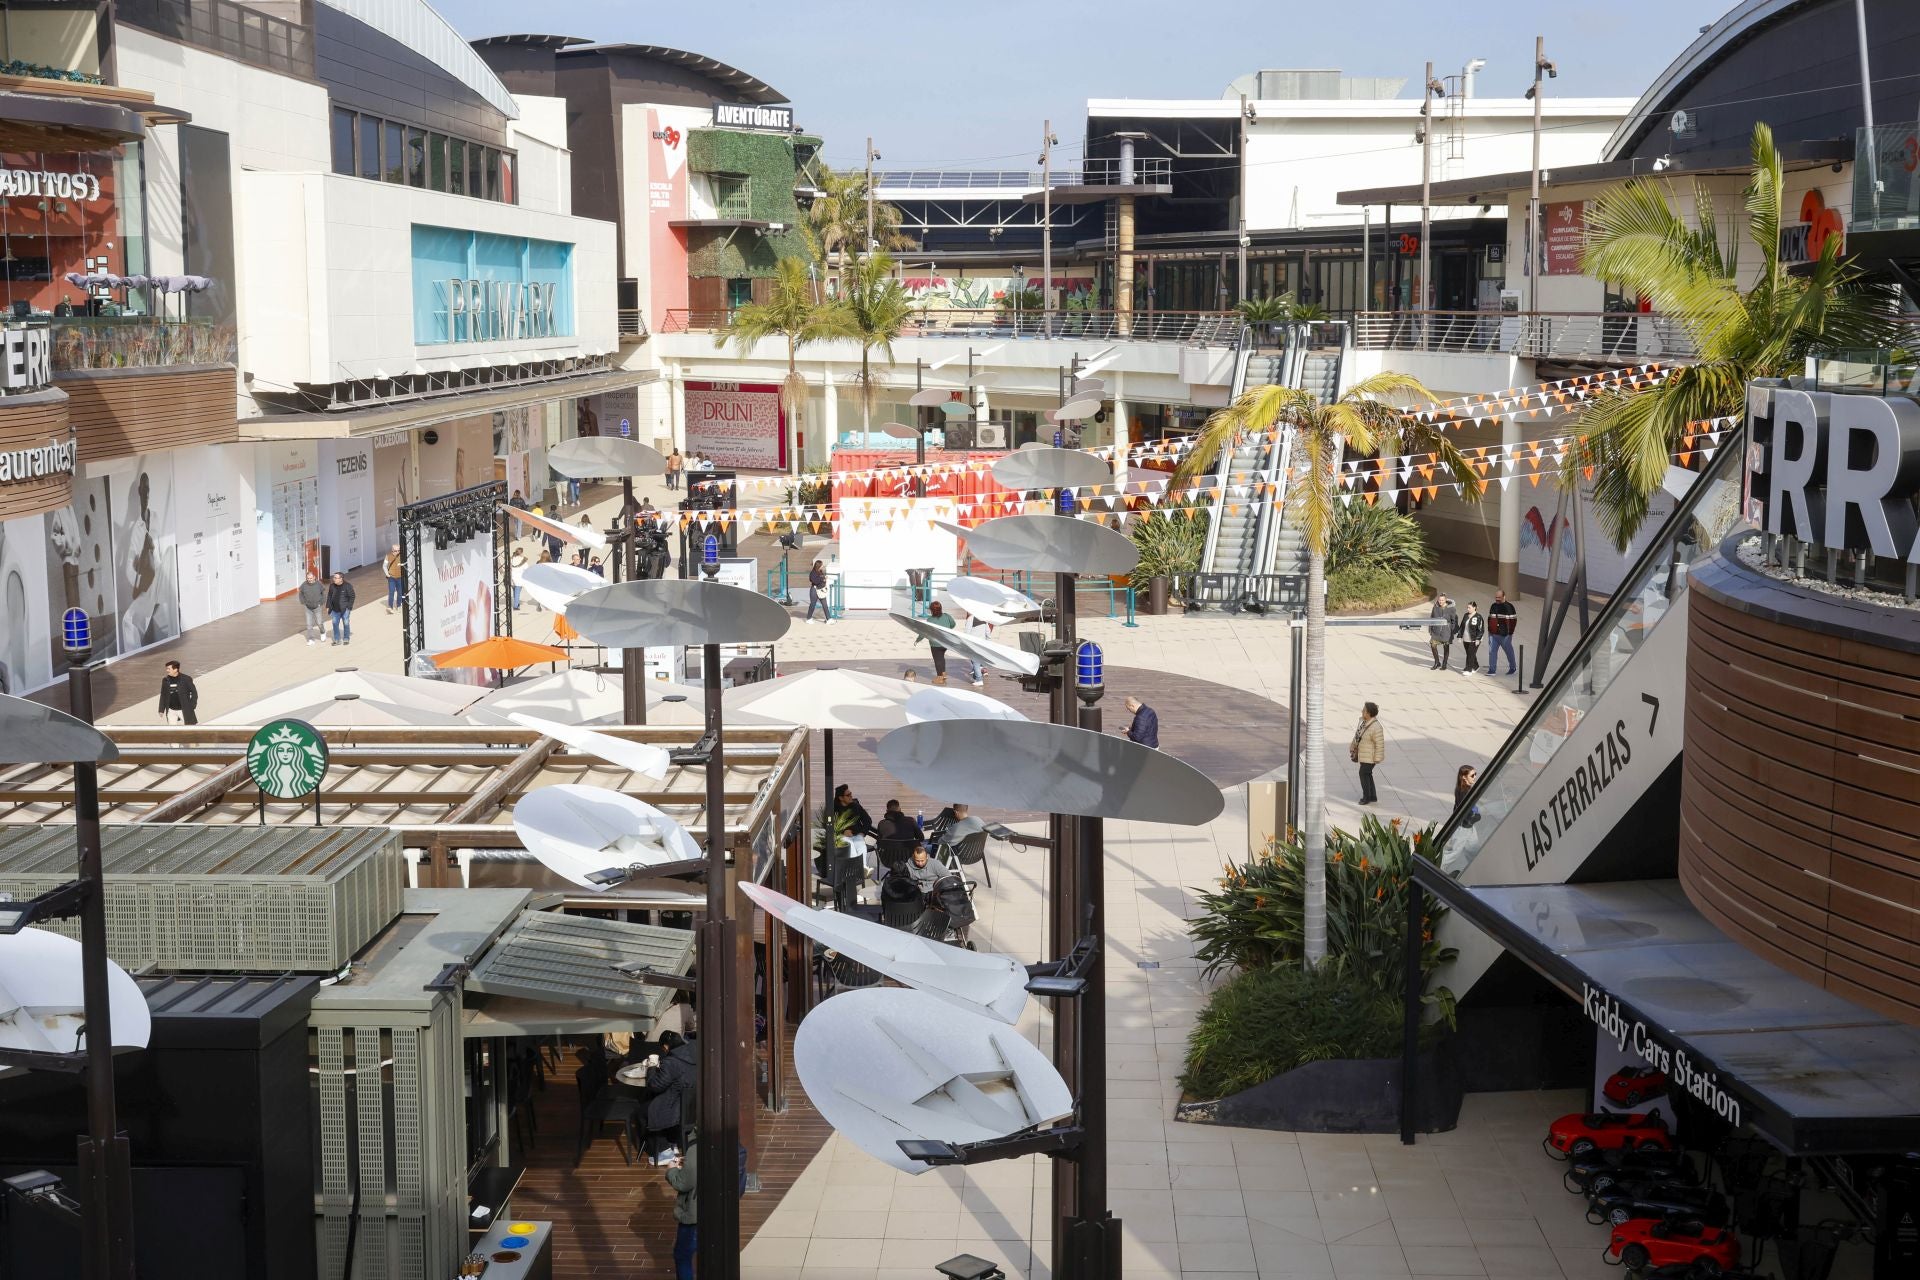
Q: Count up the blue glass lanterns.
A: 6